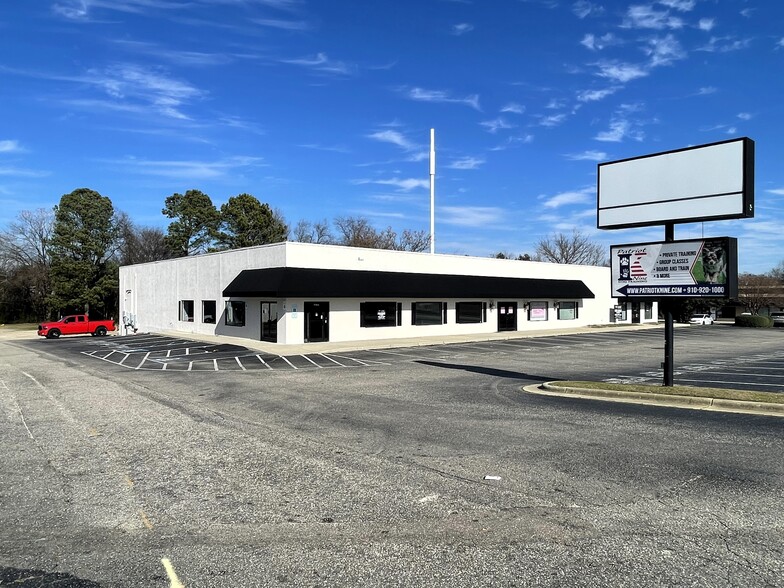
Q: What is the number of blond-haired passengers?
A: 0